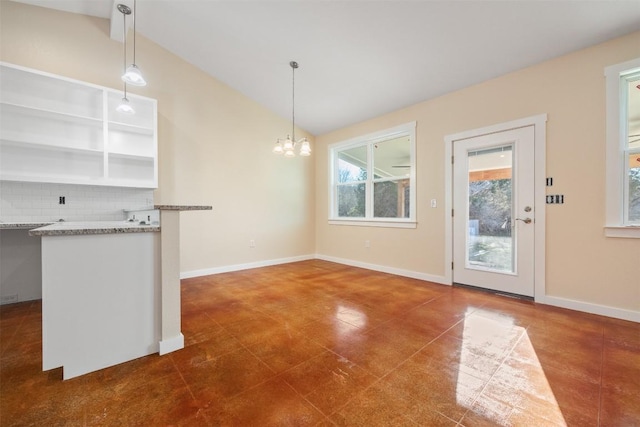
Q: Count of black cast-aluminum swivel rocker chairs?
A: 0